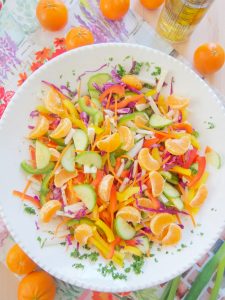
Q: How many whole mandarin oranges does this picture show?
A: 7